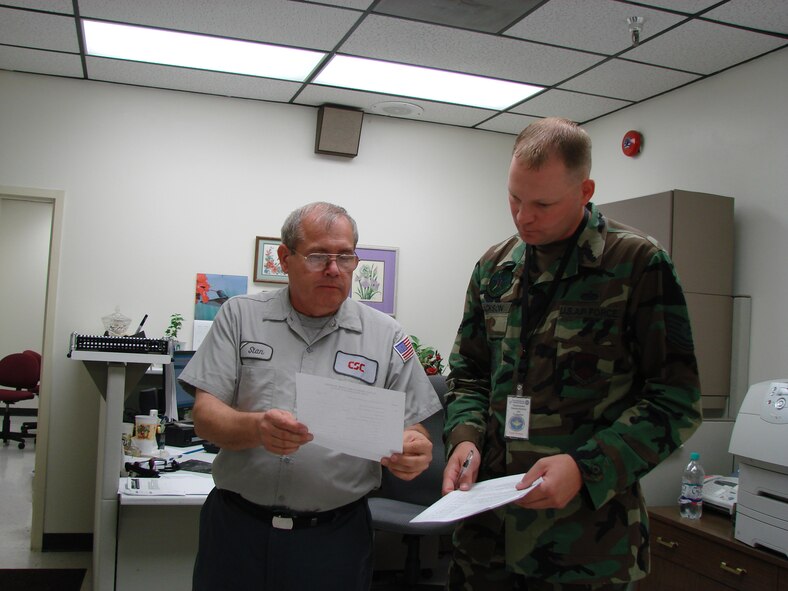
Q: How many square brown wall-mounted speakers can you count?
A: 1